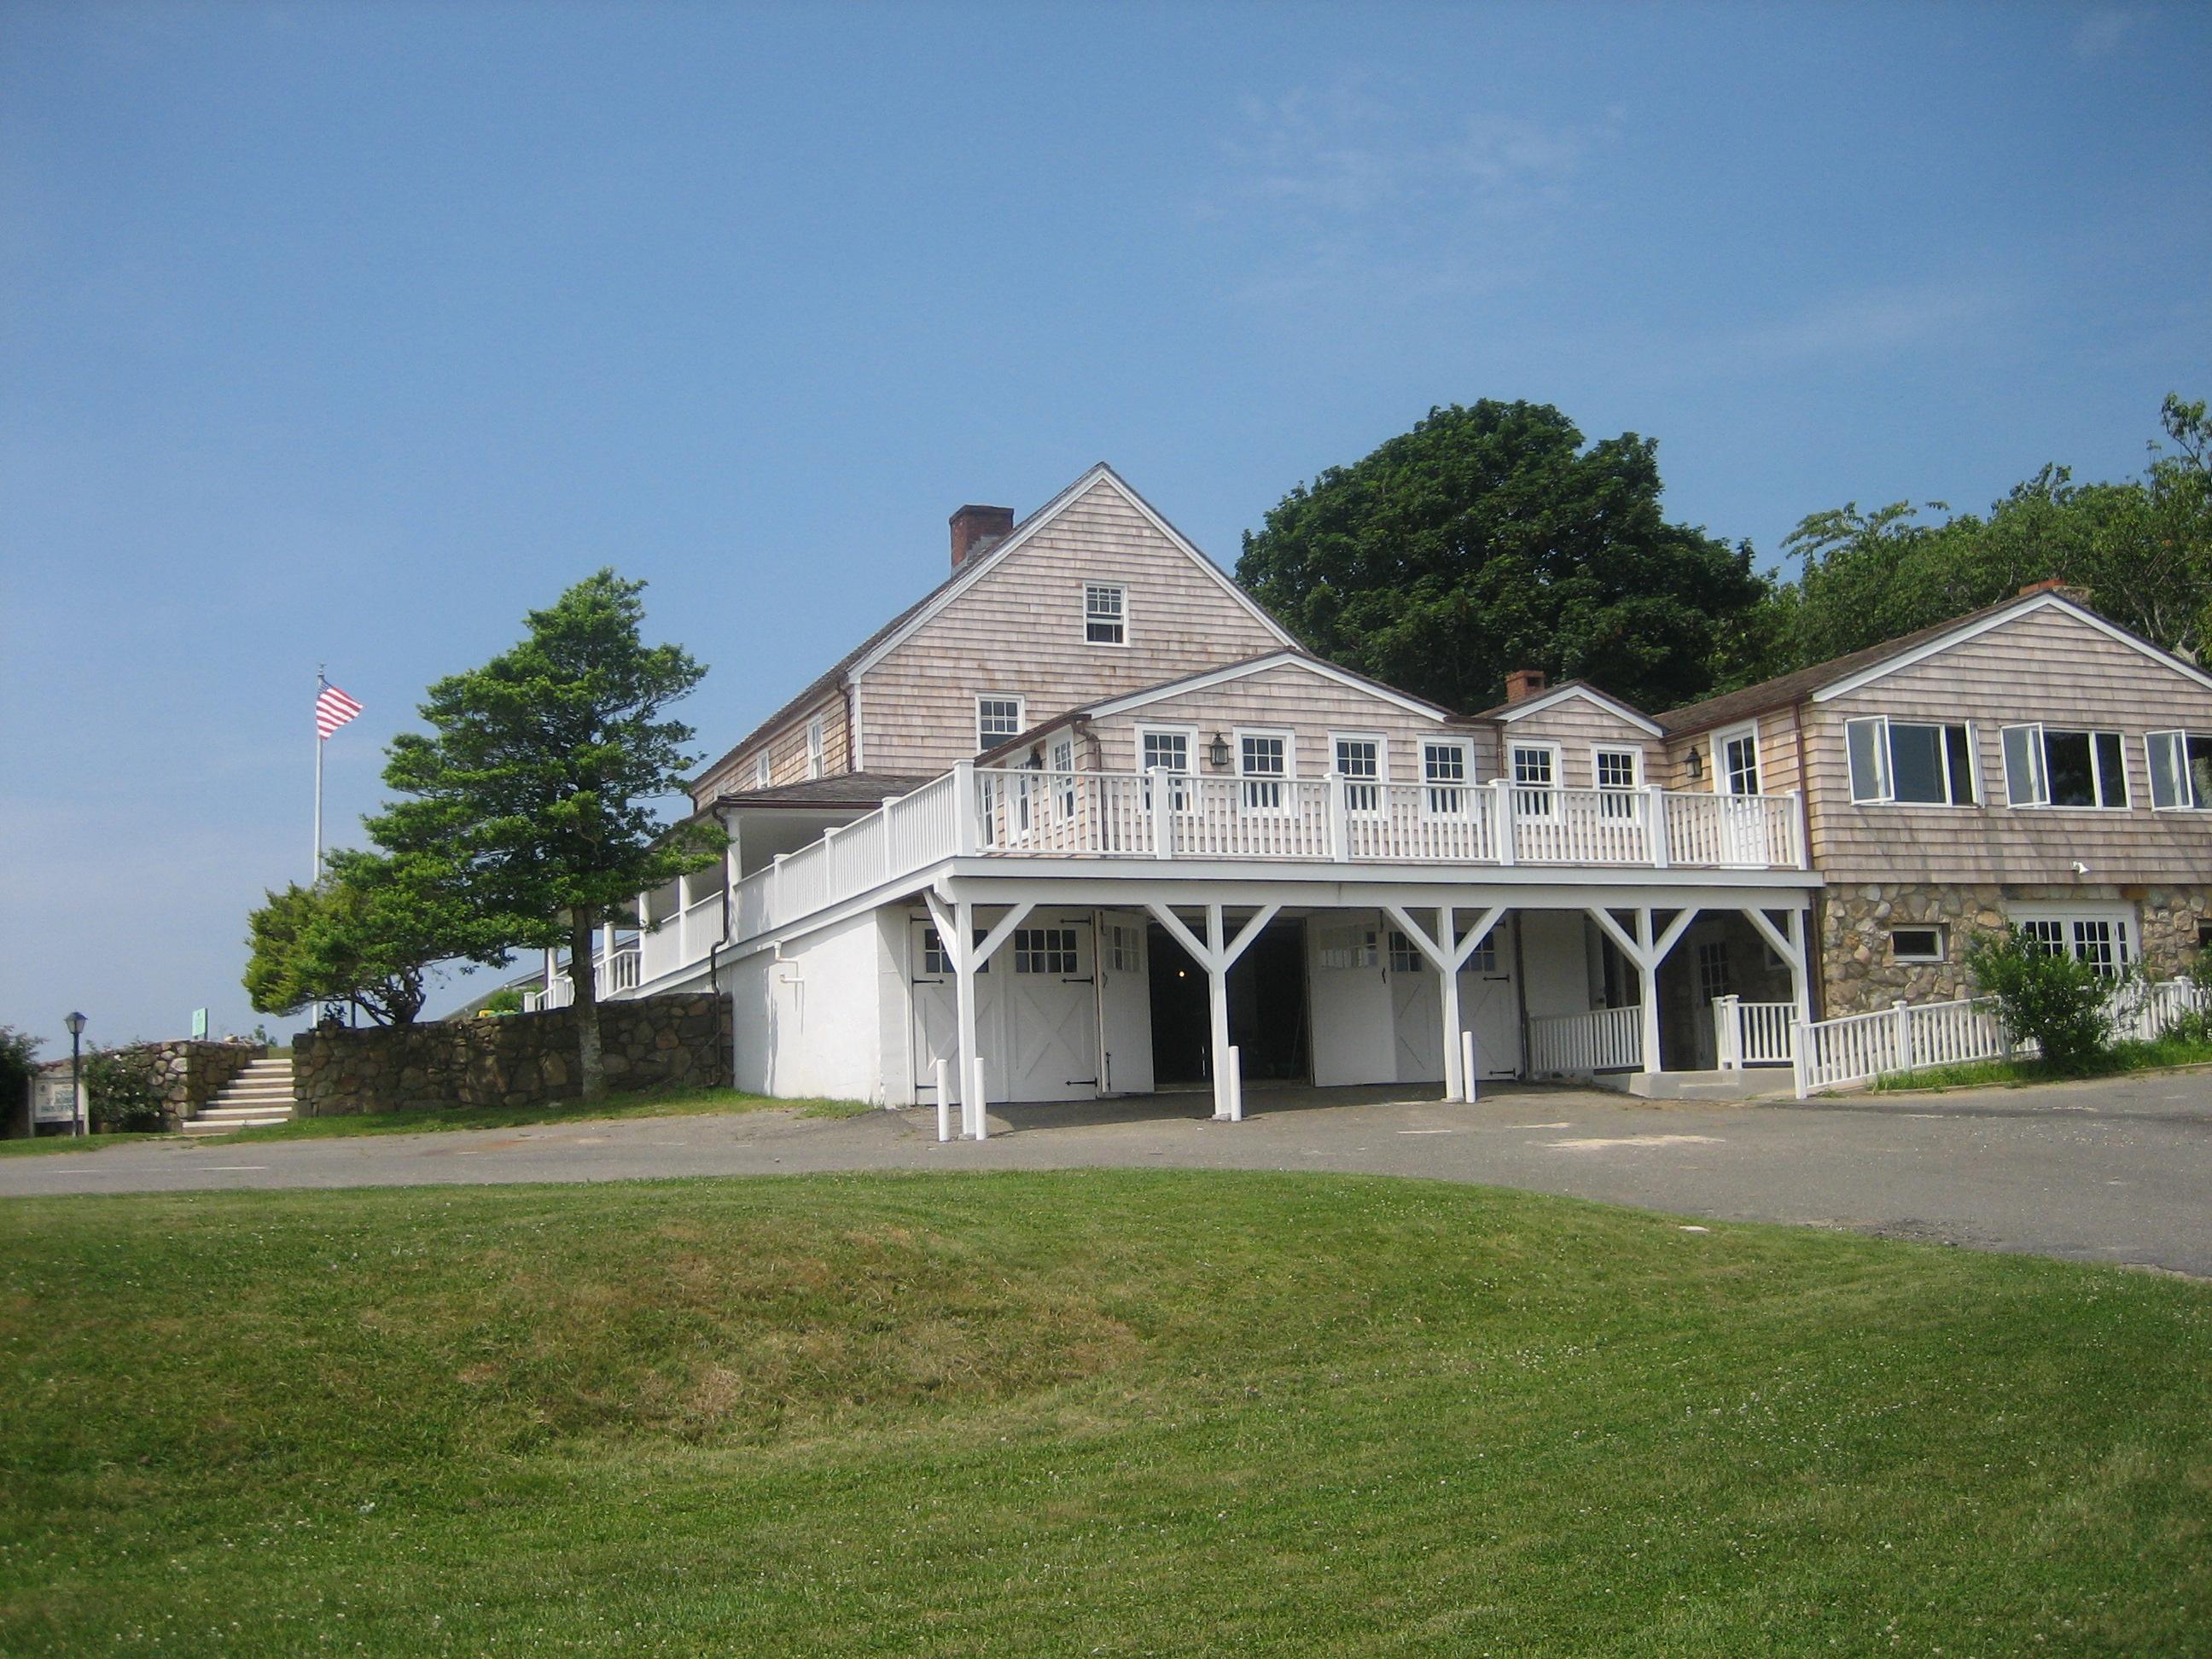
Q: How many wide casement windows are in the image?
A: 3